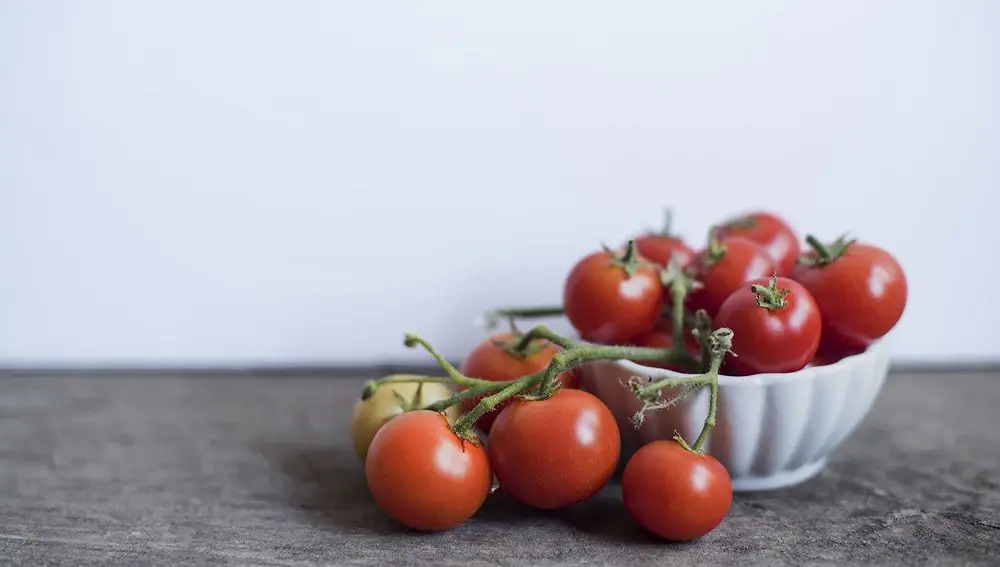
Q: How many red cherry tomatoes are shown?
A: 11